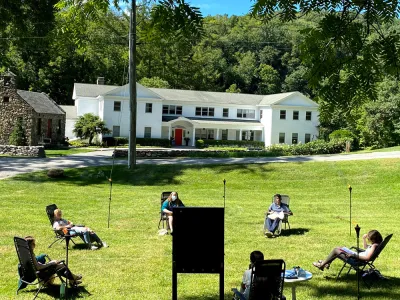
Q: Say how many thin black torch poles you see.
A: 5